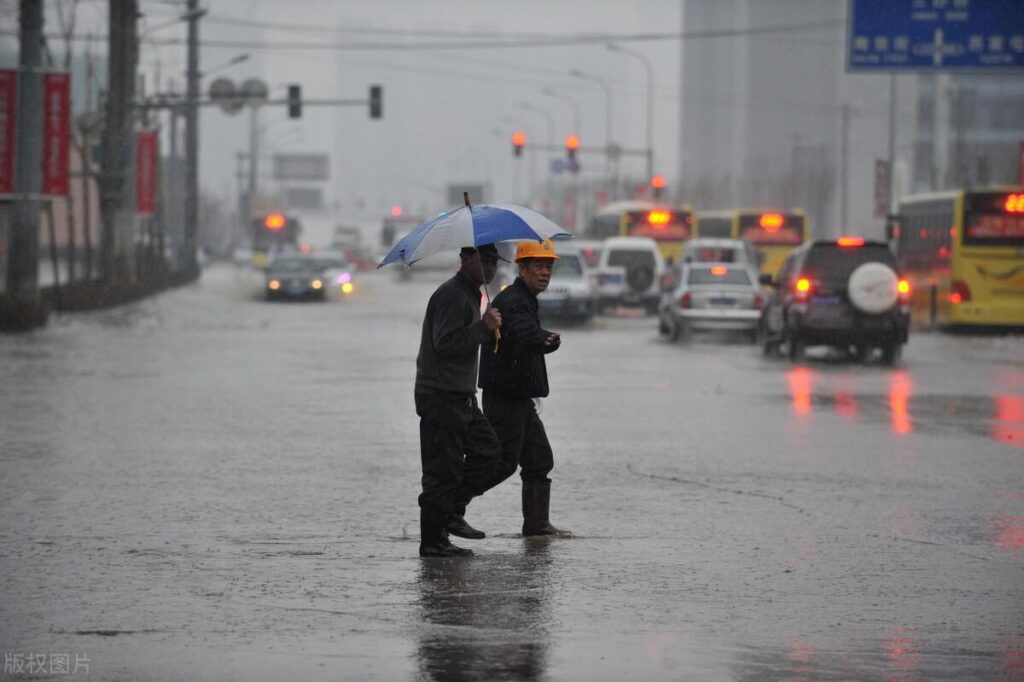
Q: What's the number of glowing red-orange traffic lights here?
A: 3